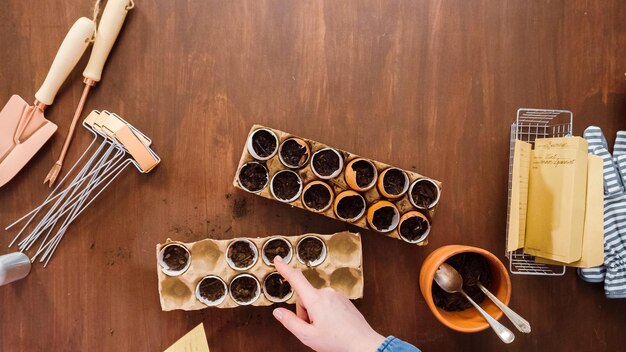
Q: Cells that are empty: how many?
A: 5